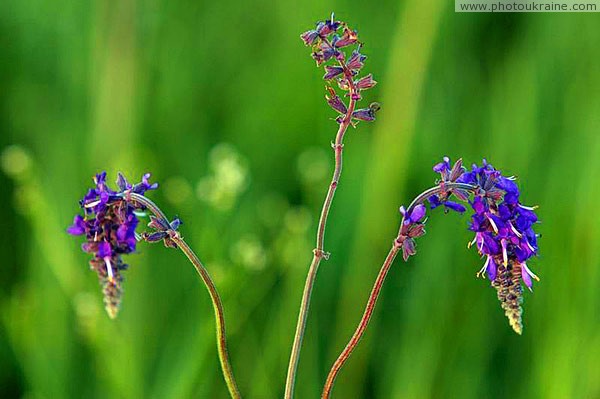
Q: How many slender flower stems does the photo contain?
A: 3